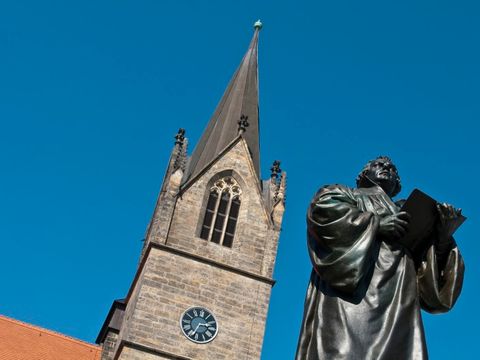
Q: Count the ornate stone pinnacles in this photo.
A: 3